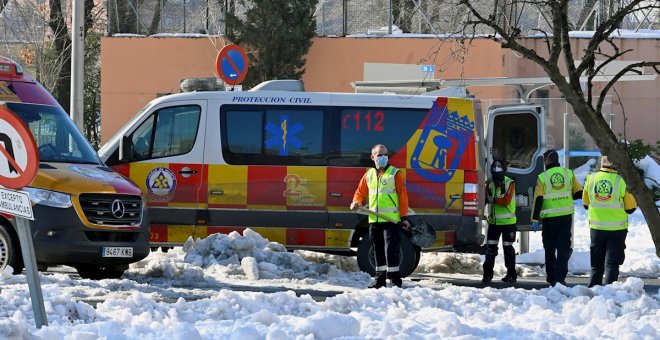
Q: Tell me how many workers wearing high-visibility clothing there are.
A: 4